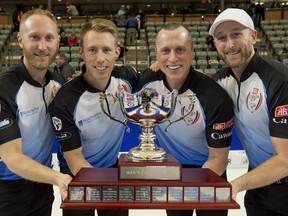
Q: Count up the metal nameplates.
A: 11